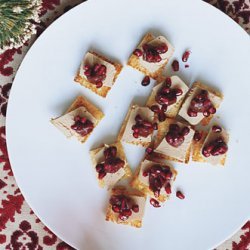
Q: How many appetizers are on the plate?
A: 11